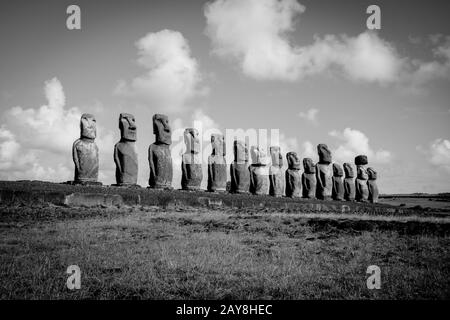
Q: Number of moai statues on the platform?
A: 15